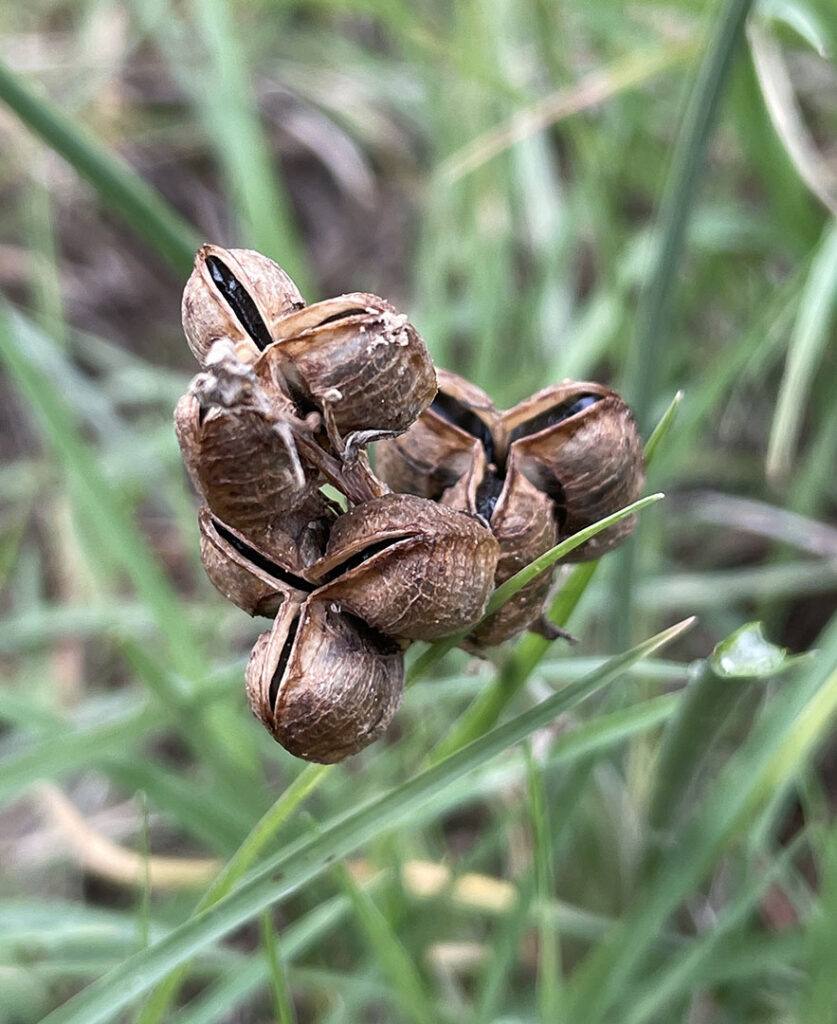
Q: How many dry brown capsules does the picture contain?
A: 3